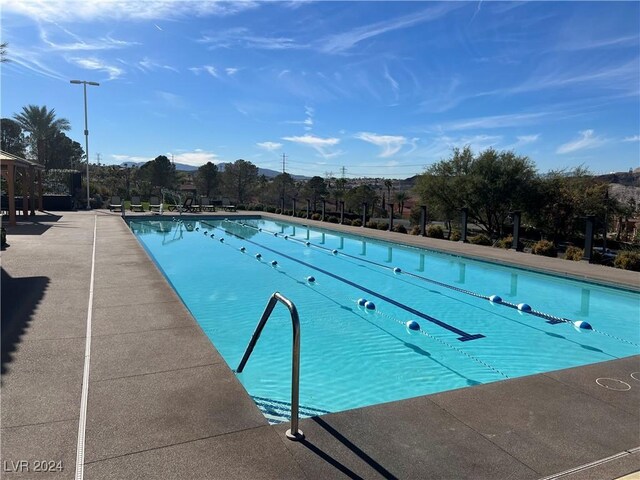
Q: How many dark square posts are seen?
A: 11